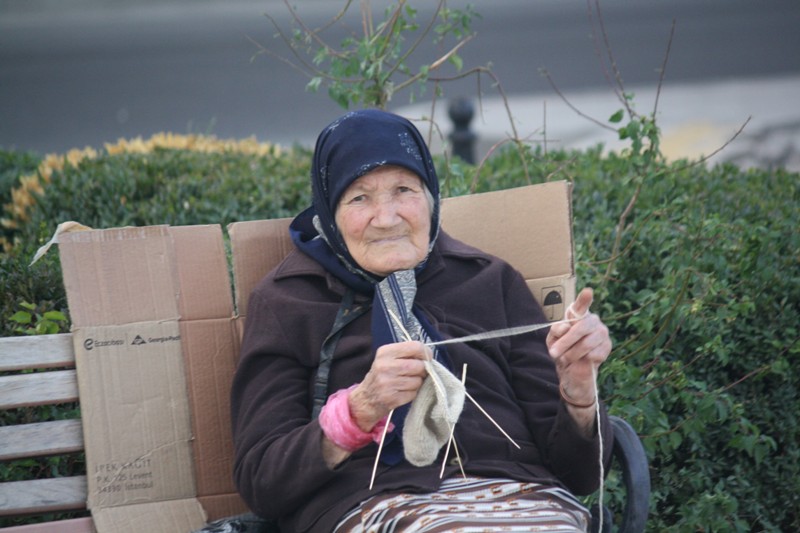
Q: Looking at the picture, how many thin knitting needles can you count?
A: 5